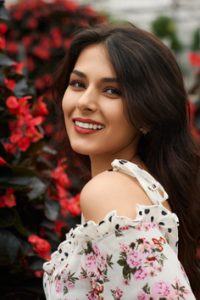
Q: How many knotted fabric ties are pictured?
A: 1